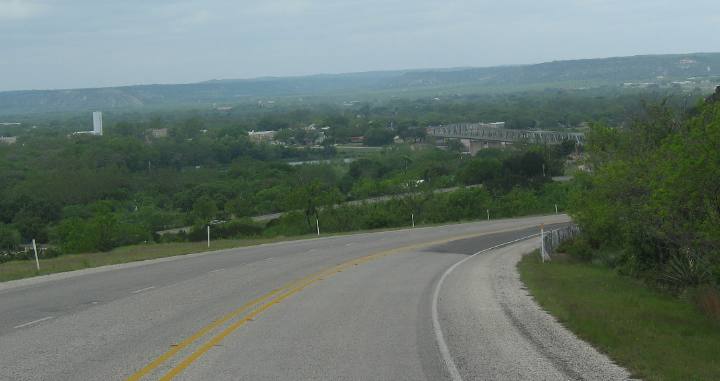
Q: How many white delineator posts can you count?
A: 7